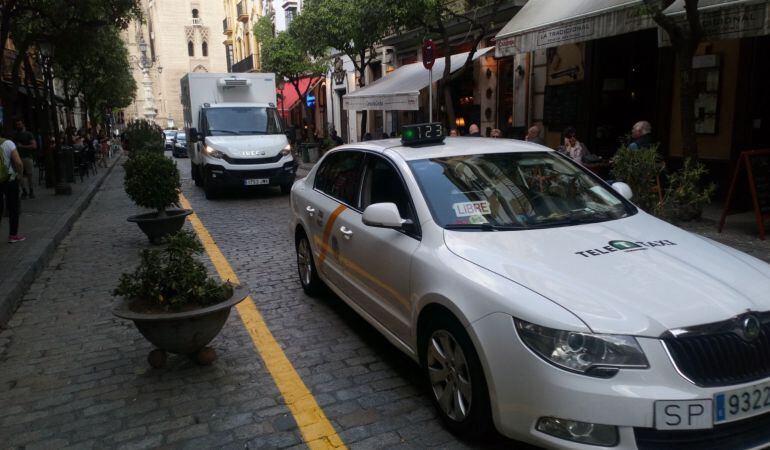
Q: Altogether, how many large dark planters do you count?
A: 2